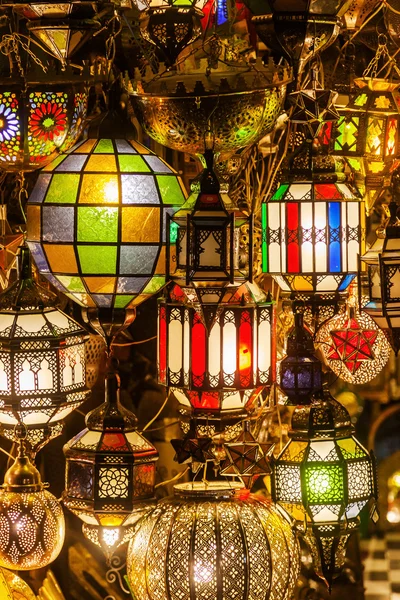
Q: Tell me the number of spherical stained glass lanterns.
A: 1